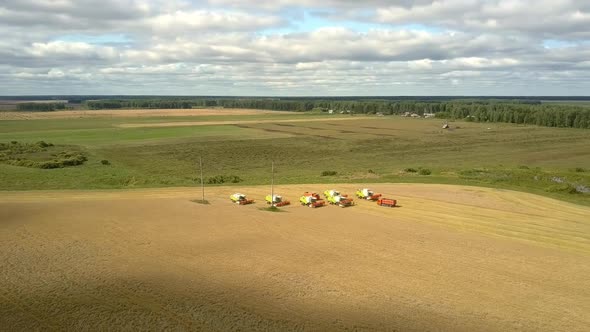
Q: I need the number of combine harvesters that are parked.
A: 6